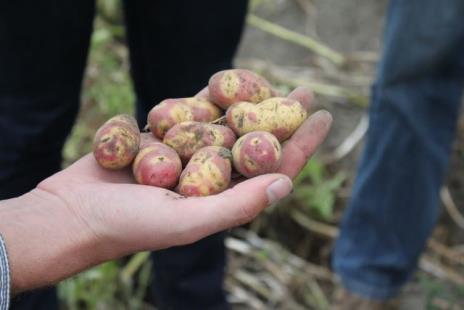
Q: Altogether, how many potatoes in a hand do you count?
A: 8